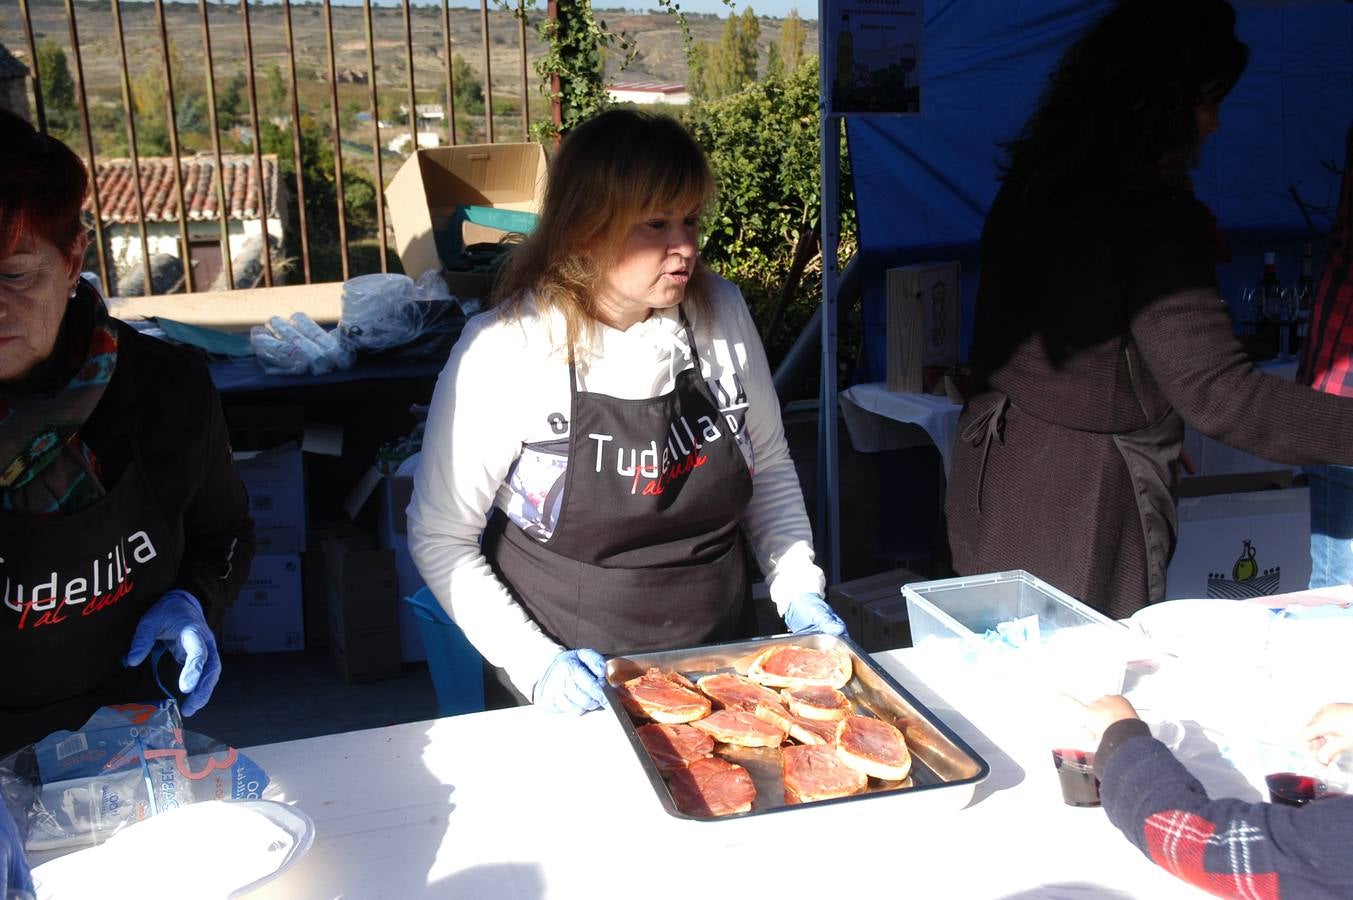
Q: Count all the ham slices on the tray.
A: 10